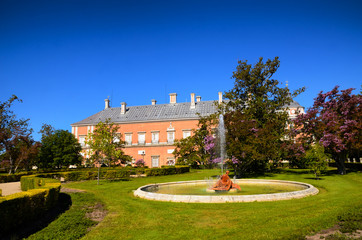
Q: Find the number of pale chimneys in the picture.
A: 7